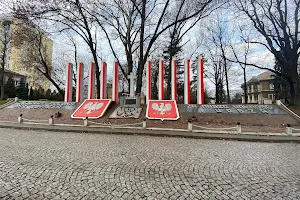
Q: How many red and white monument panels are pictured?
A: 10